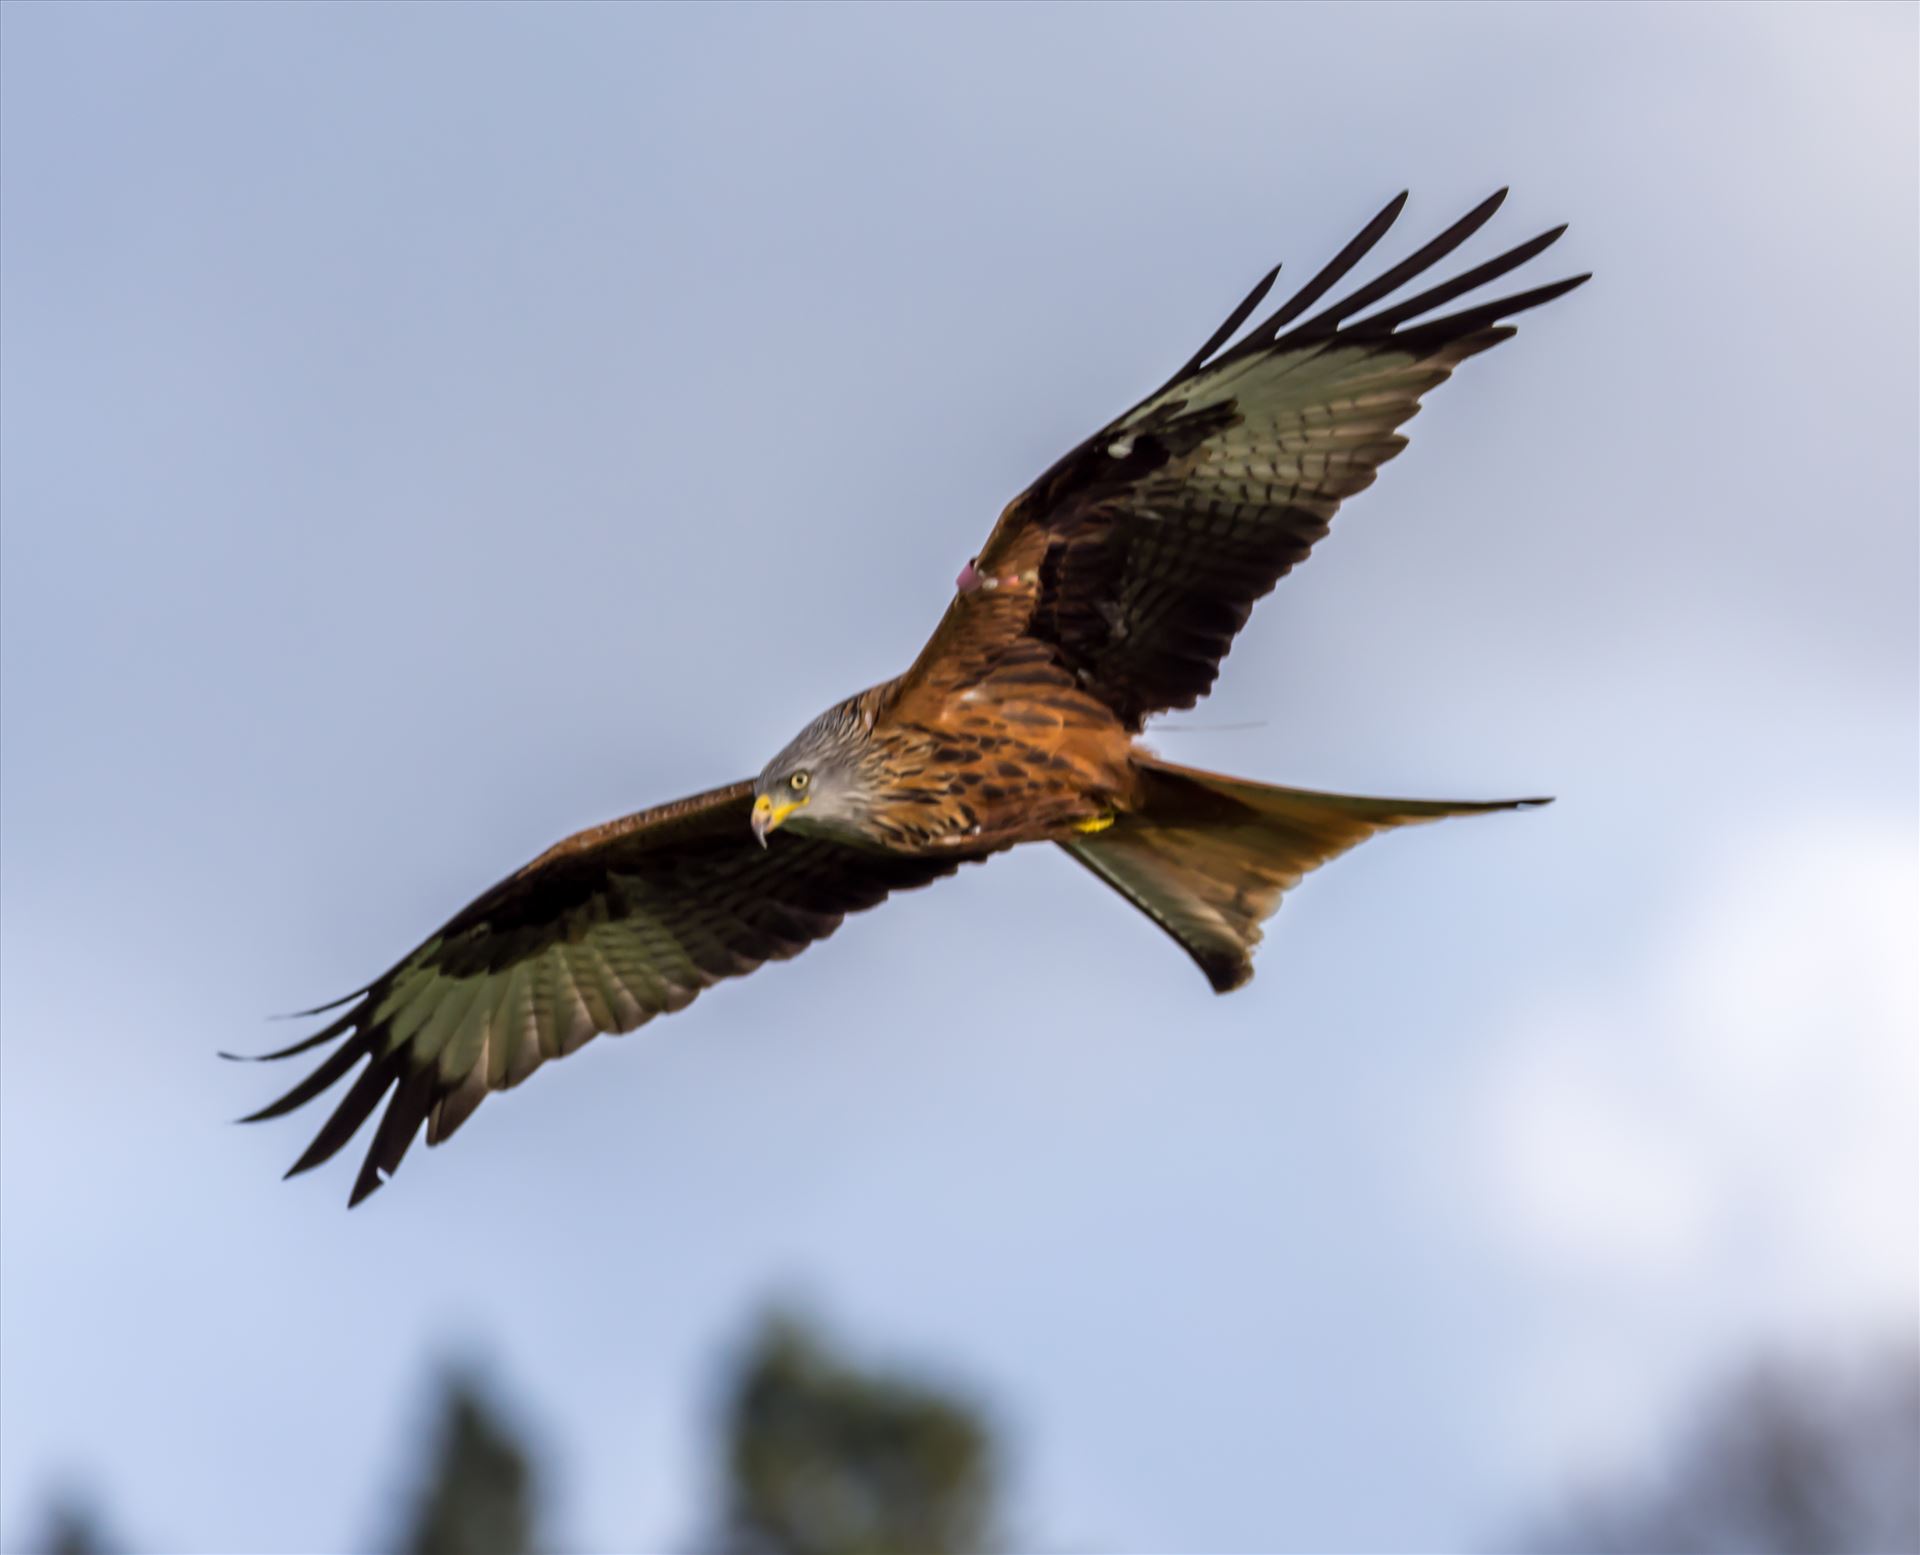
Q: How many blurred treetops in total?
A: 4